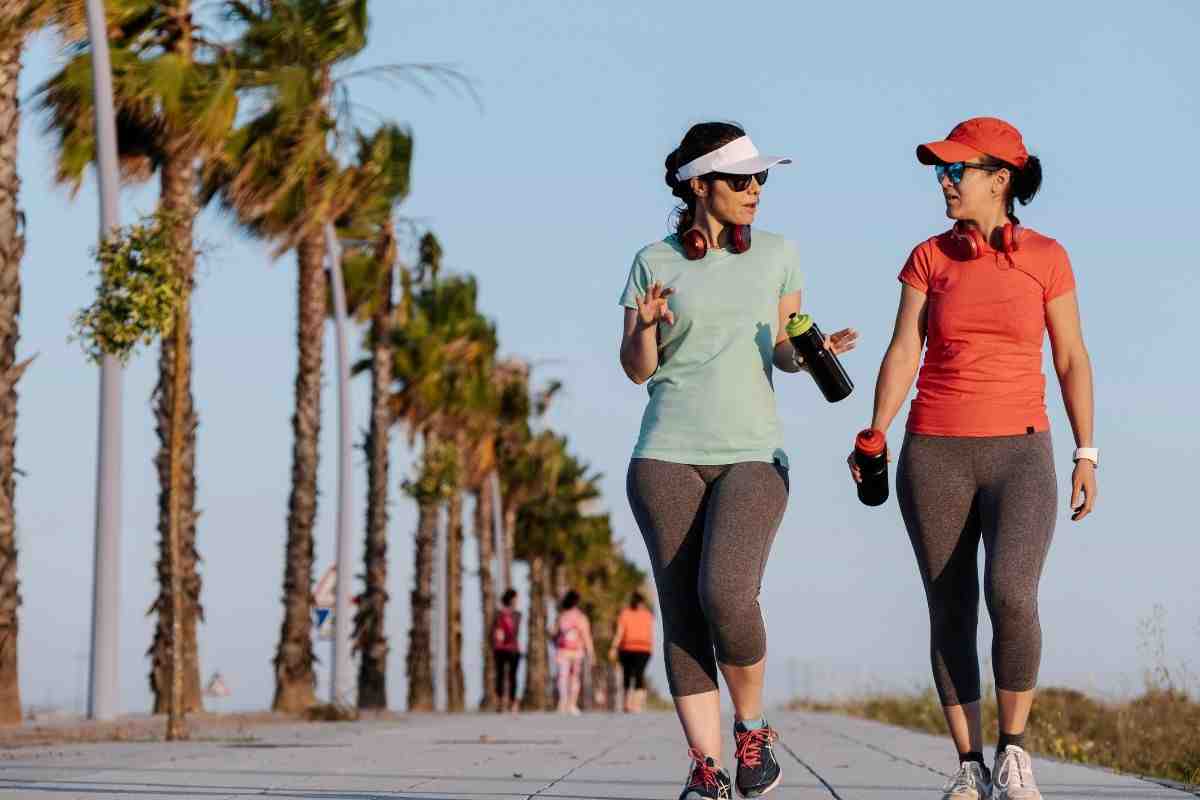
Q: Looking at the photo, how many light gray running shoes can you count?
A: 2